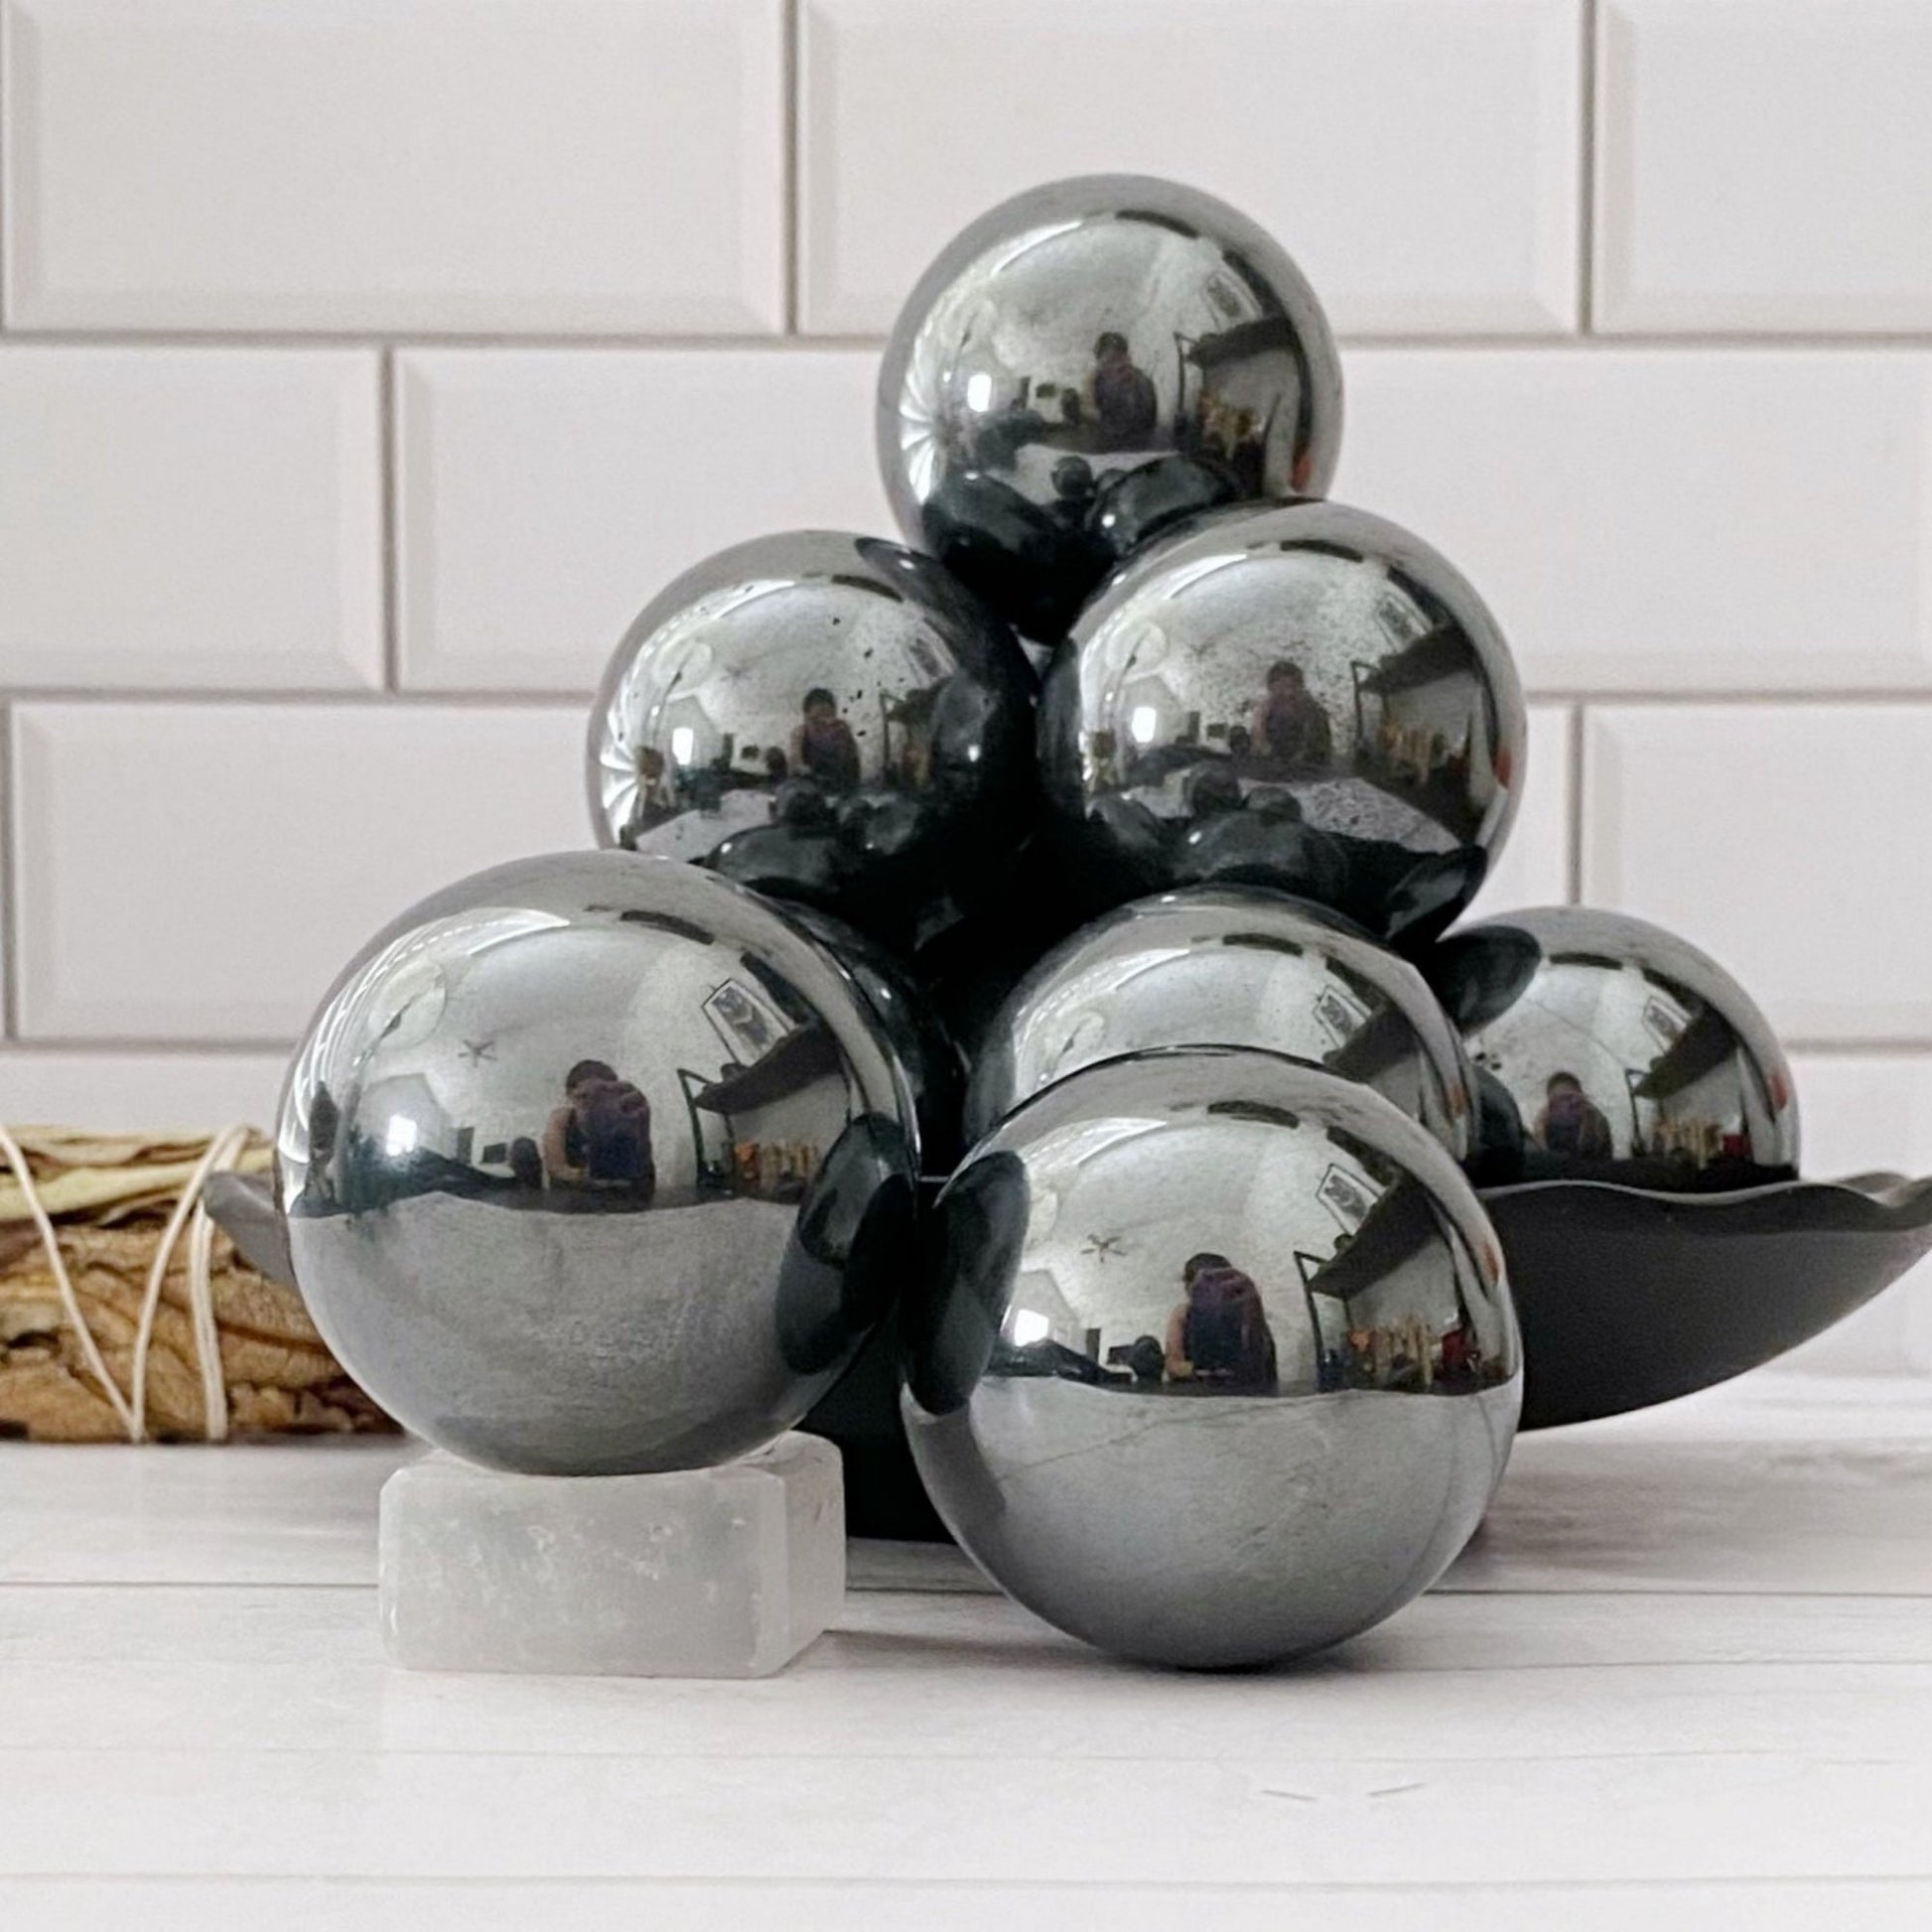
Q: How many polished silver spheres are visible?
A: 8